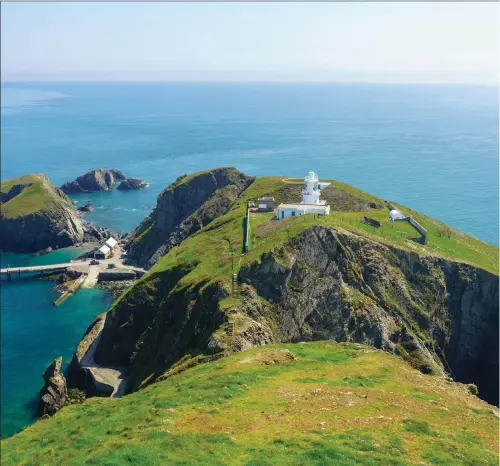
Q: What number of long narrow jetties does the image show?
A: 2